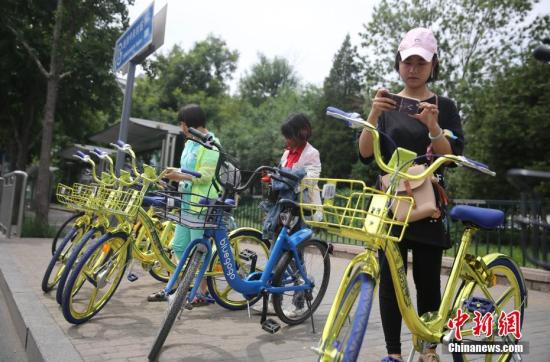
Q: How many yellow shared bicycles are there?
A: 4